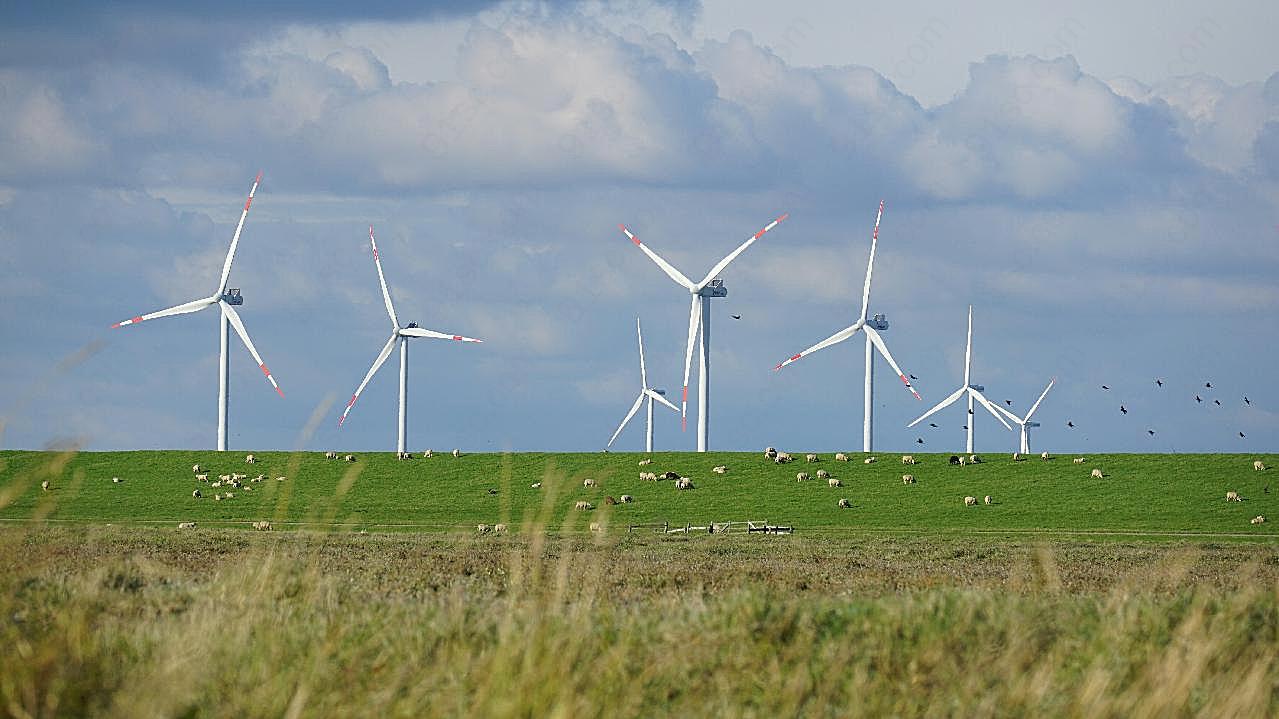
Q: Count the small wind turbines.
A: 3